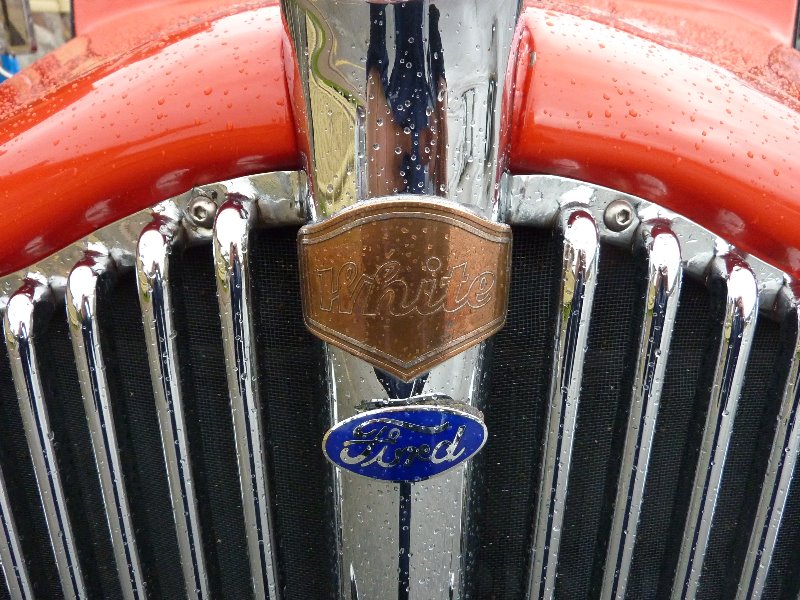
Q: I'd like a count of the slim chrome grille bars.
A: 9